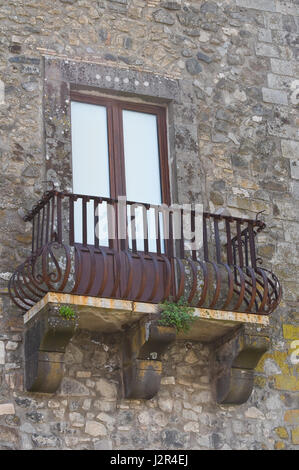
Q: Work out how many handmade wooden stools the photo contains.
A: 0